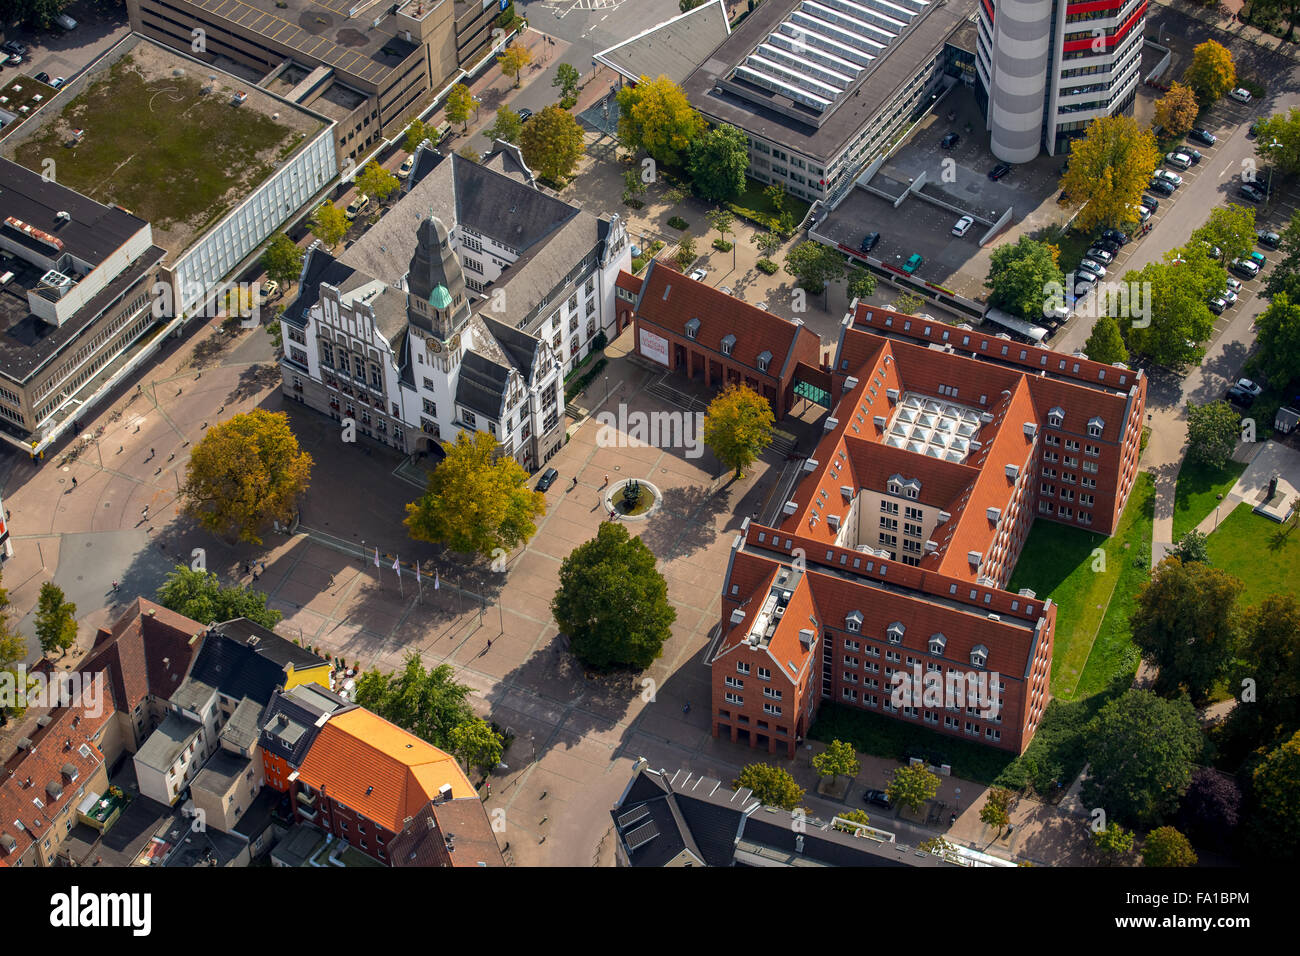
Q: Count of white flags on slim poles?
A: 4